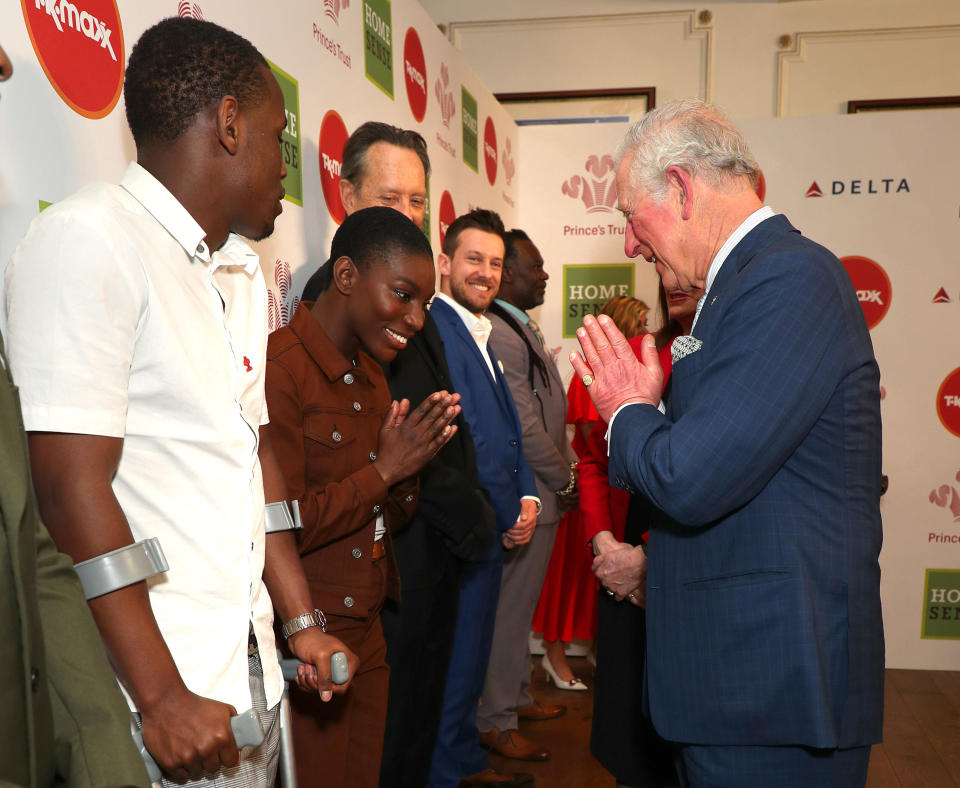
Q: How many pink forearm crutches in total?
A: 0